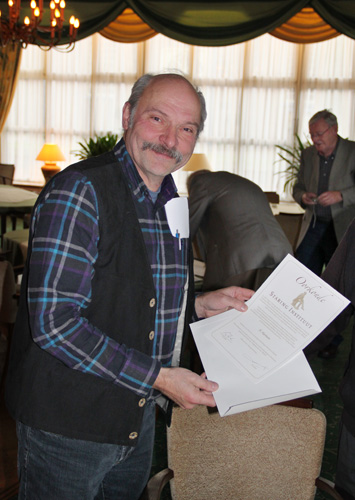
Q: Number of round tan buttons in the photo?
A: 4